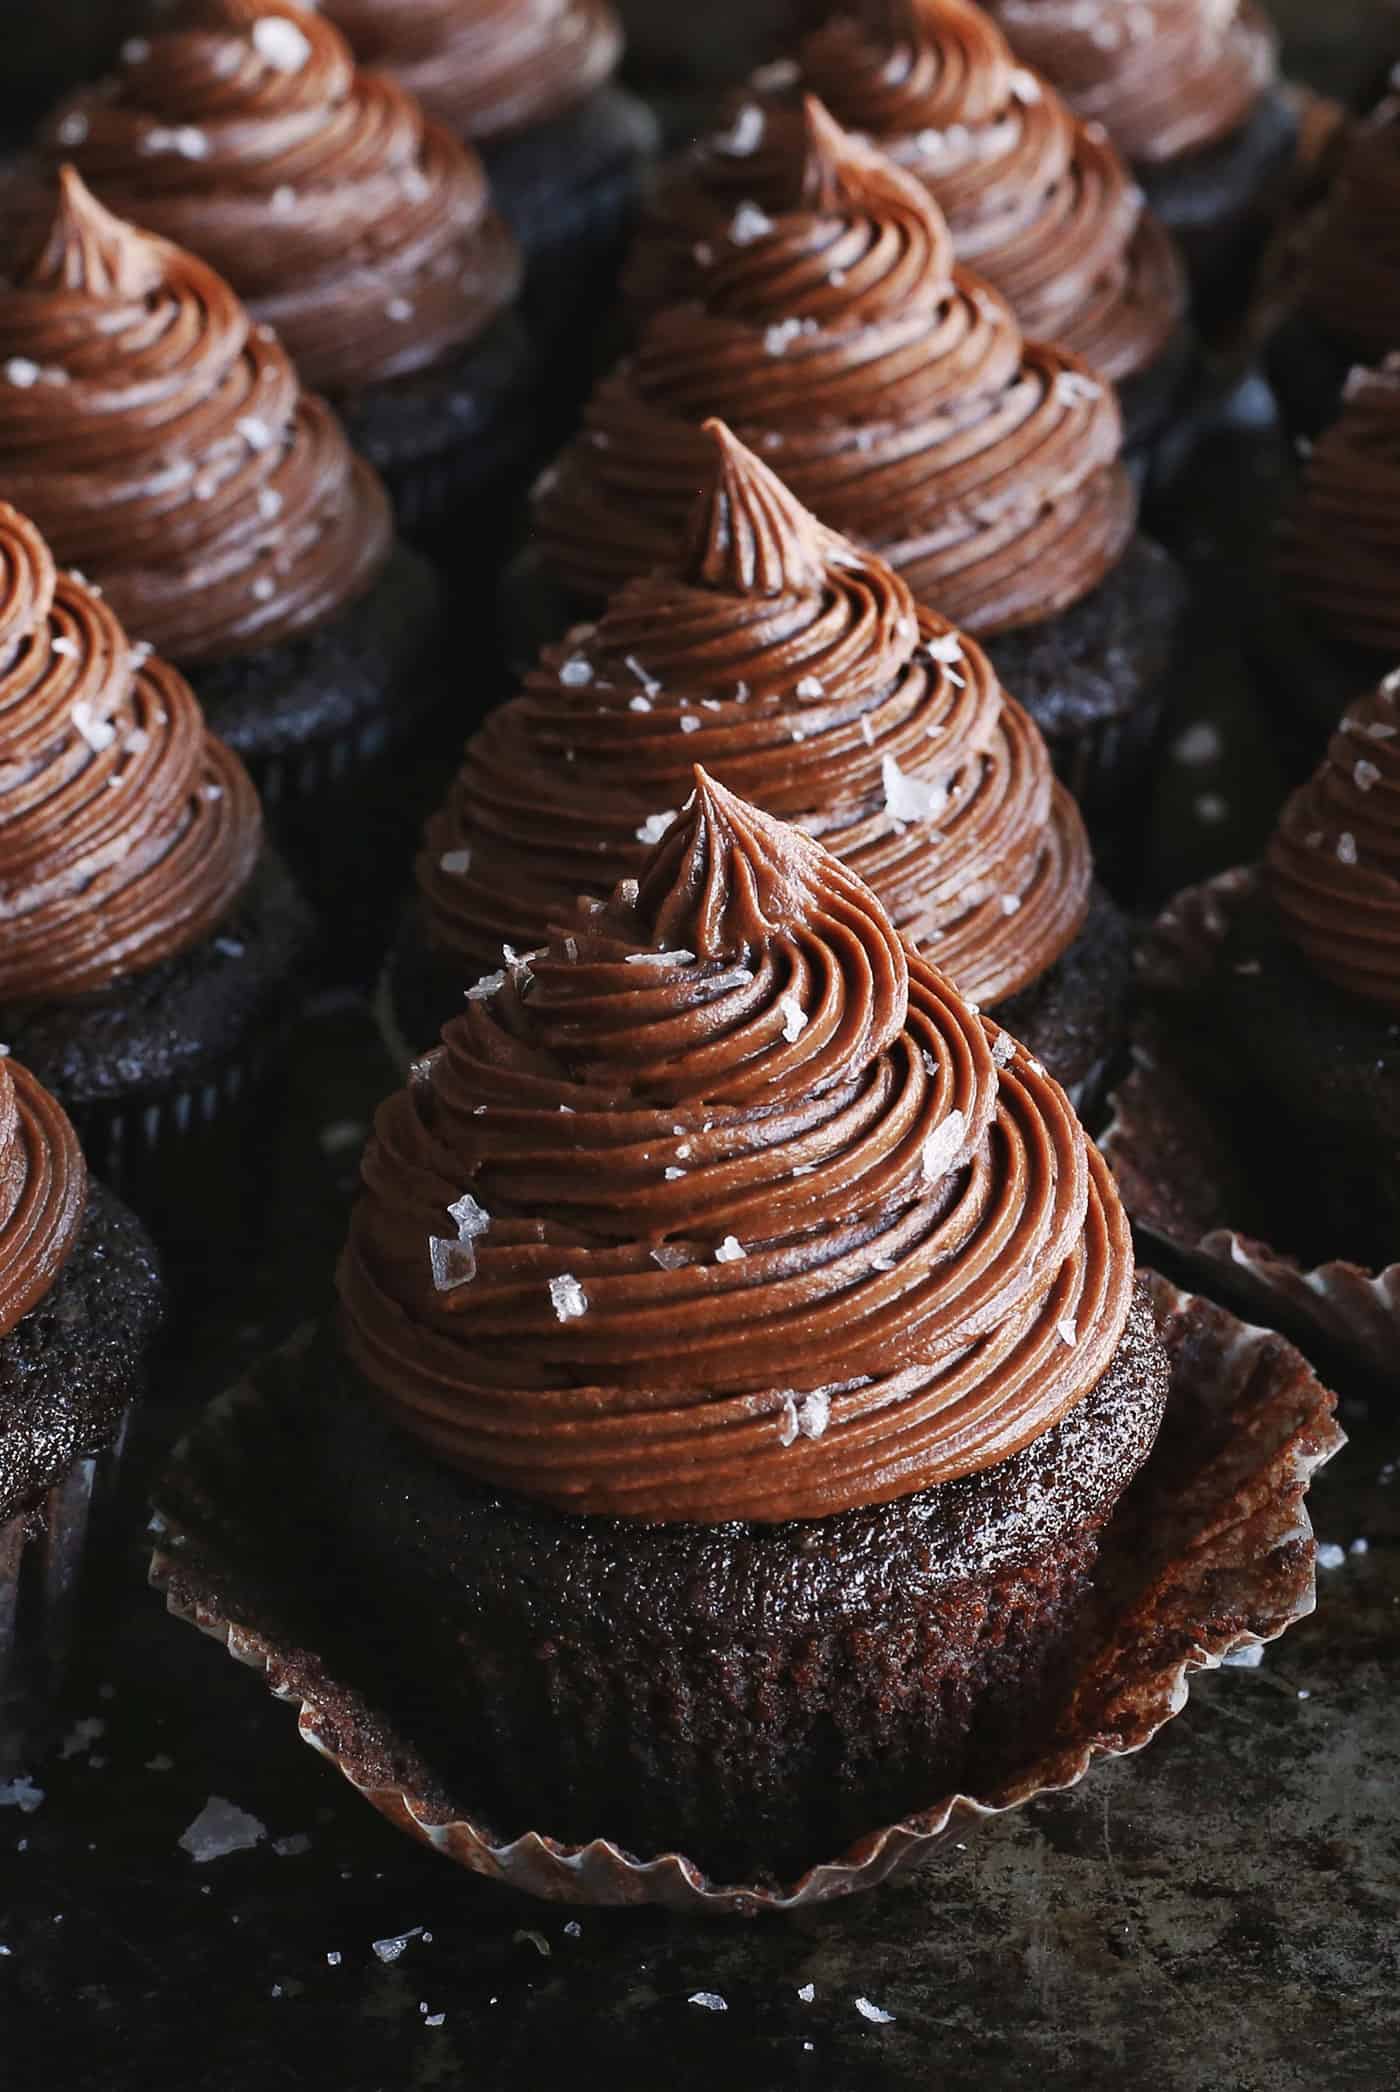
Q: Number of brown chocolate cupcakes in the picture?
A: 13